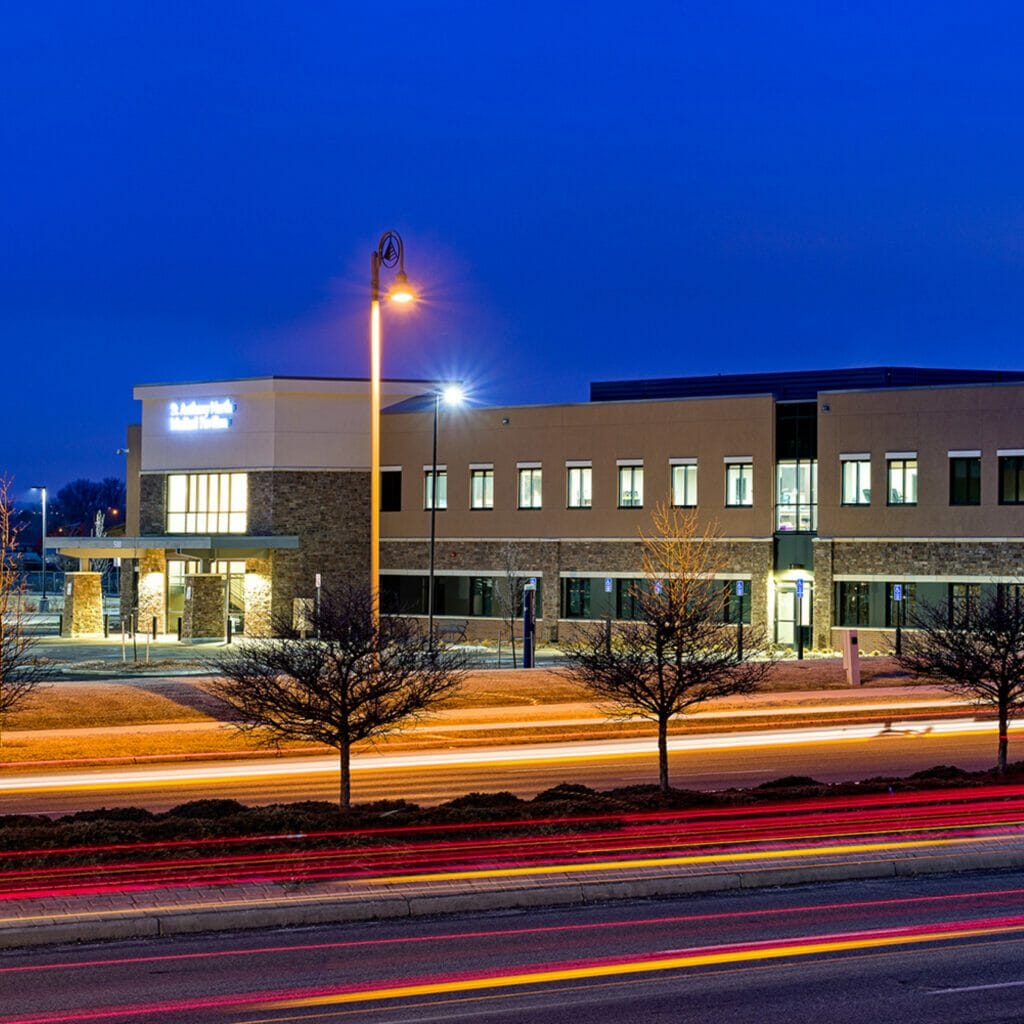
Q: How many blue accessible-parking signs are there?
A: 6